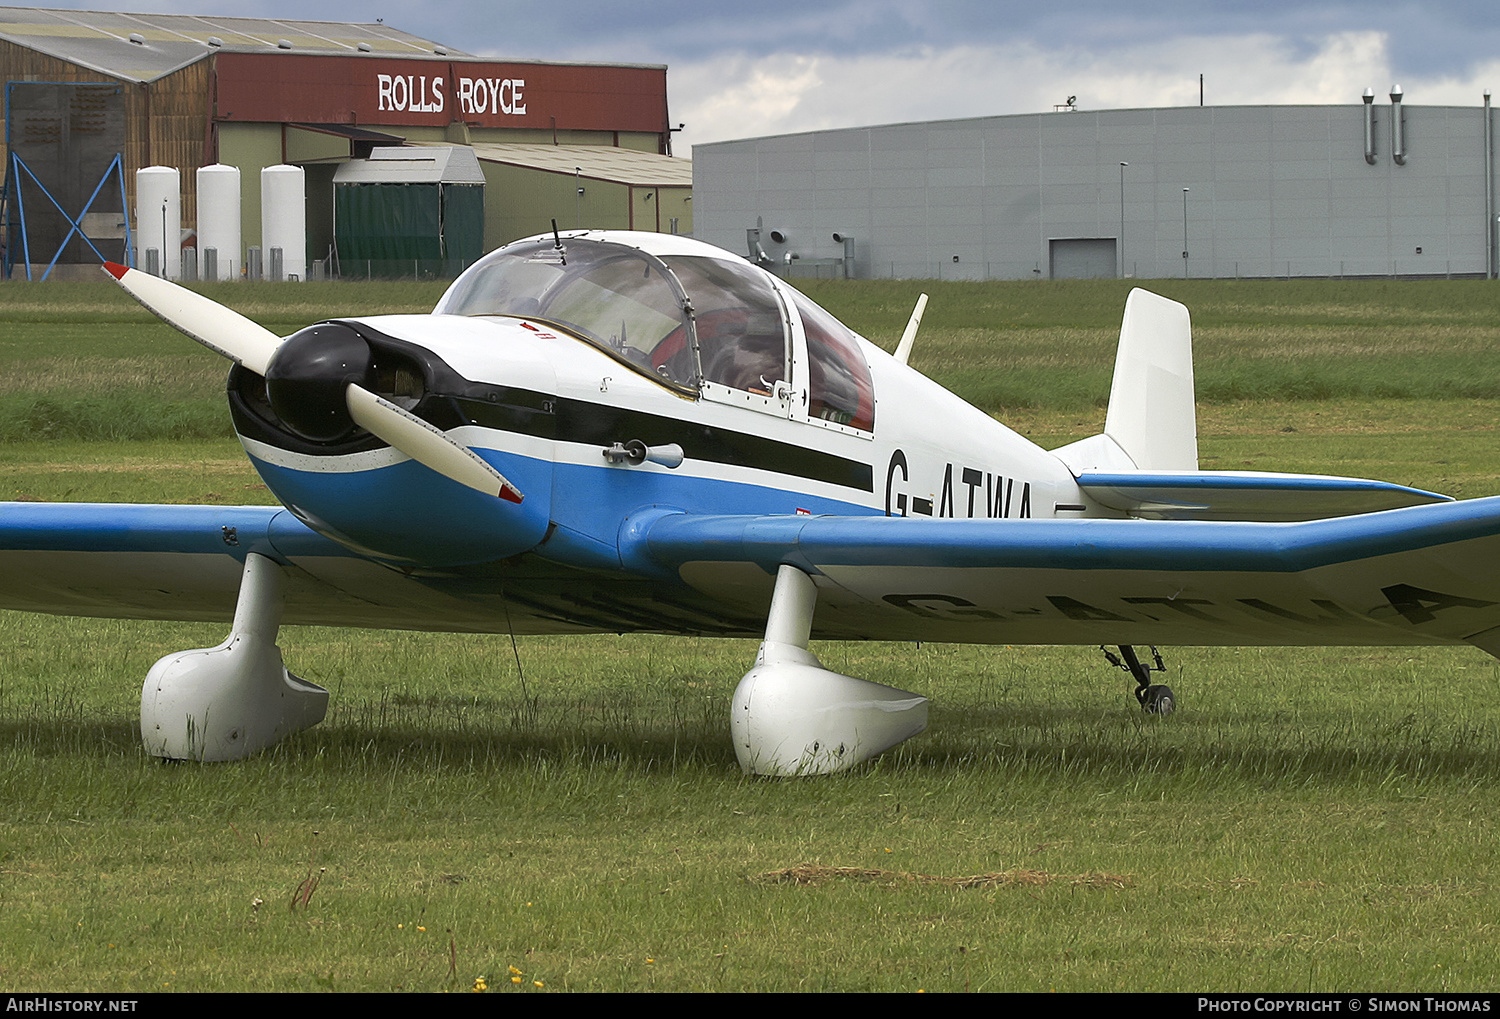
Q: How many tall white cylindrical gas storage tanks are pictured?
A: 3